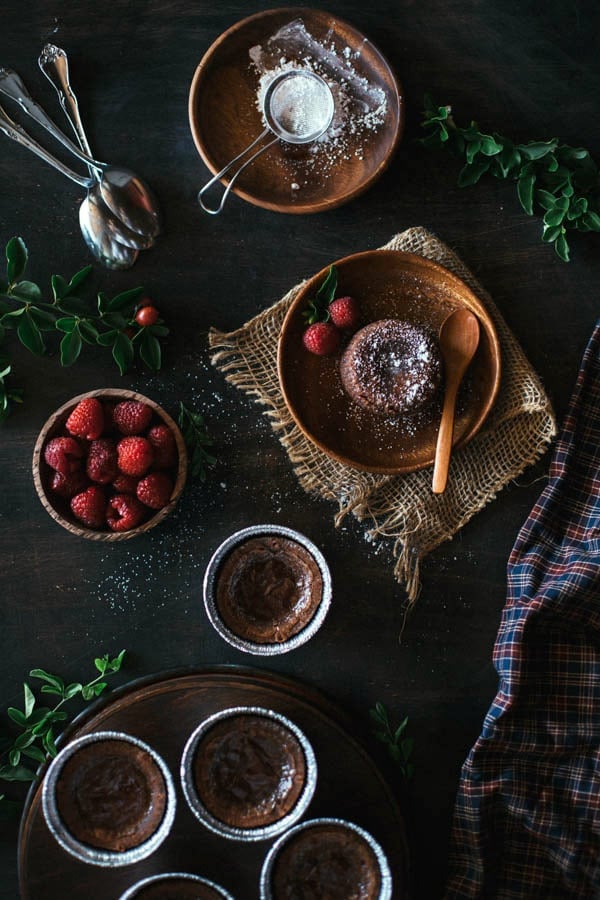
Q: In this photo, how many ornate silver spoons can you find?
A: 3